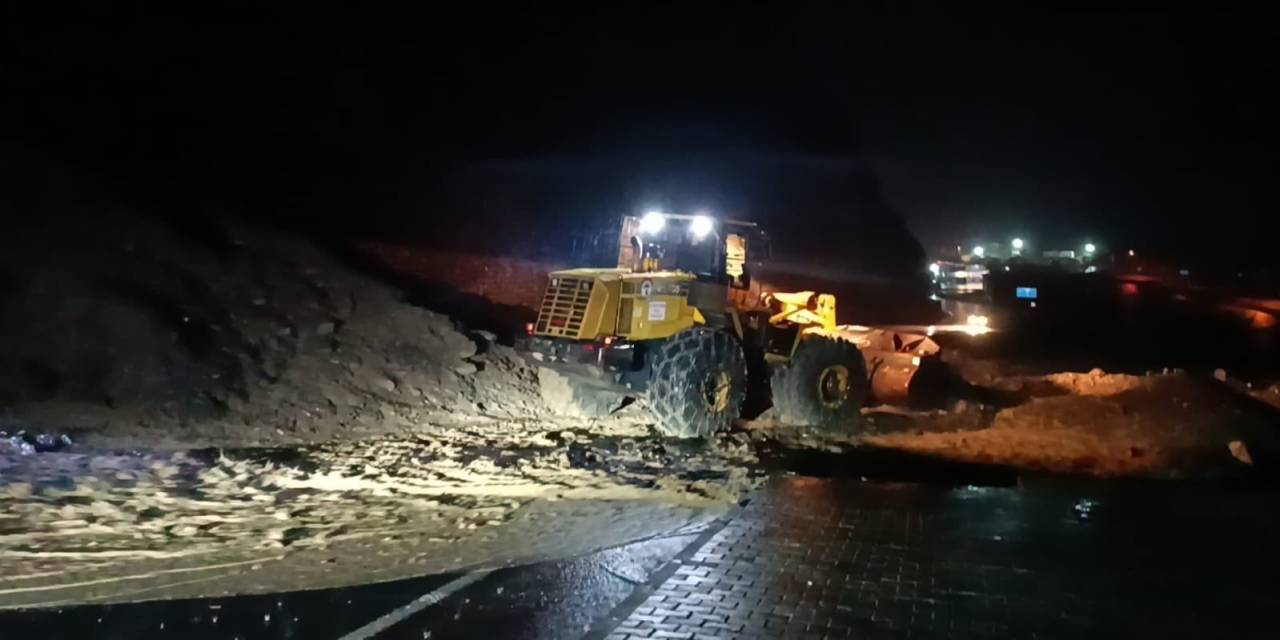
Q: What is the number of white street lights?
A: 3